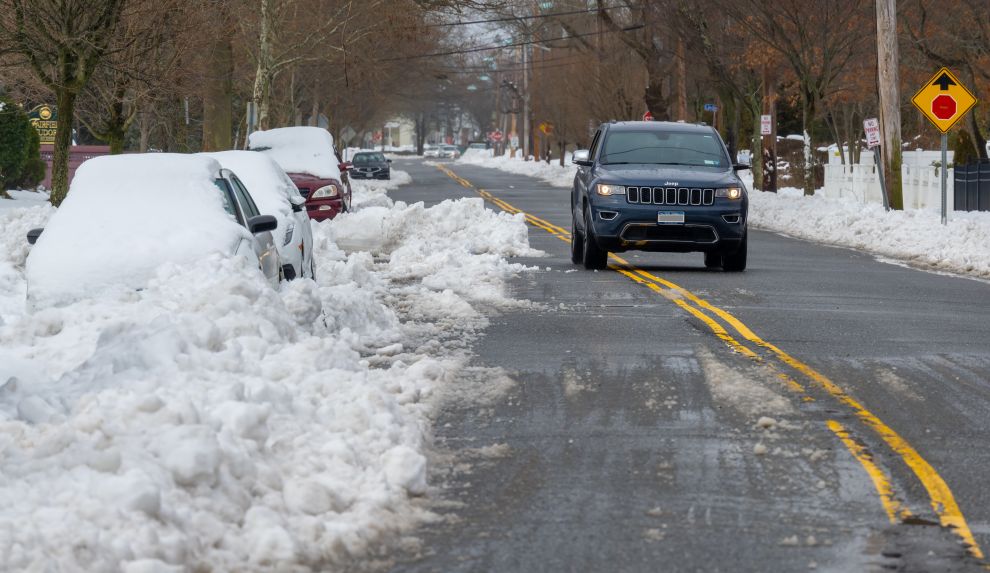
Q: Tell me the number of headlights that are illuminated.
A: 2